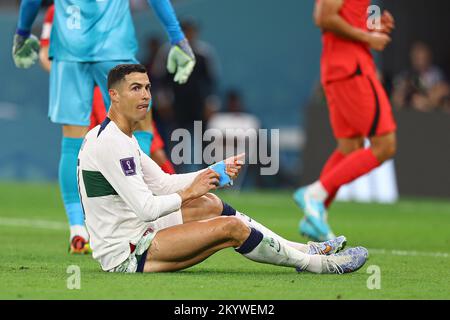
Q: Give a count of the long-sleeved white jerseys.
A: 1